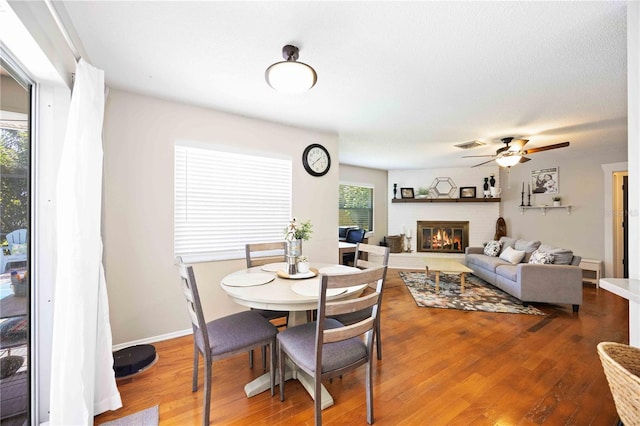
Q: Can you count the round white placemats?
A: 4